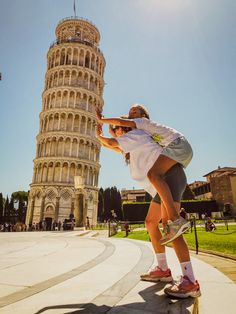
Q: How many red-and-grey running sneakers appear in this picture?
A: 2